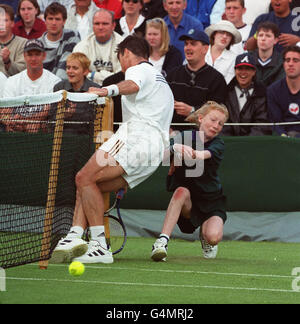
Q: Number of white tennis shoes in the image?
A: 4